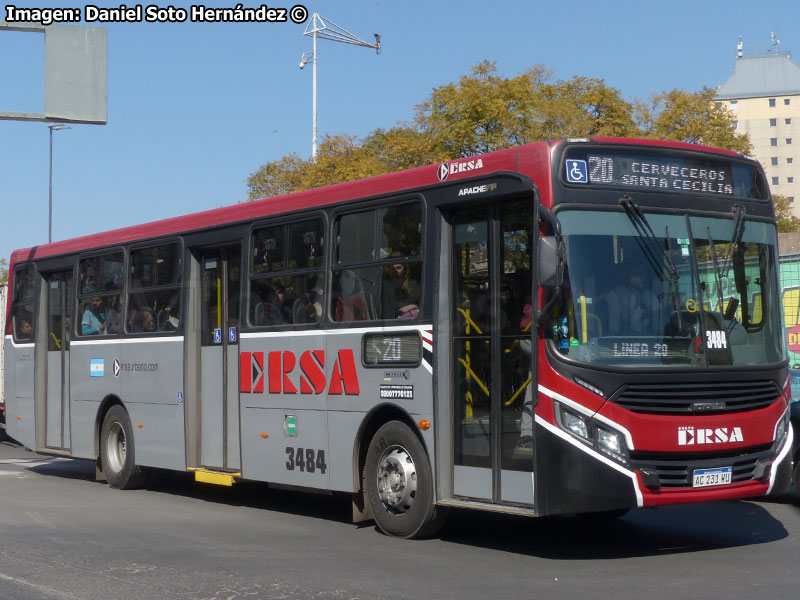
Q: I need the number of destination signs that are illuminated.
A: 3